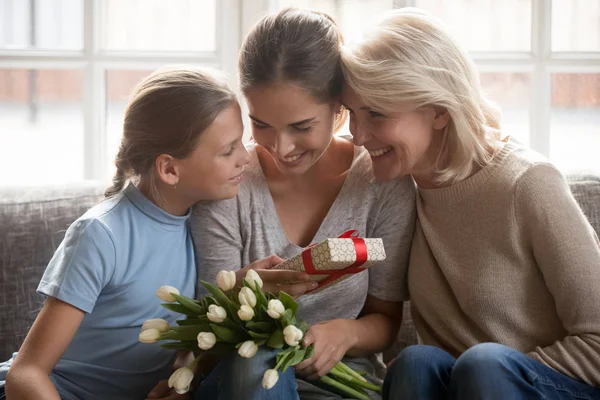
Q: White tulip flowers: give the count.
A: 14